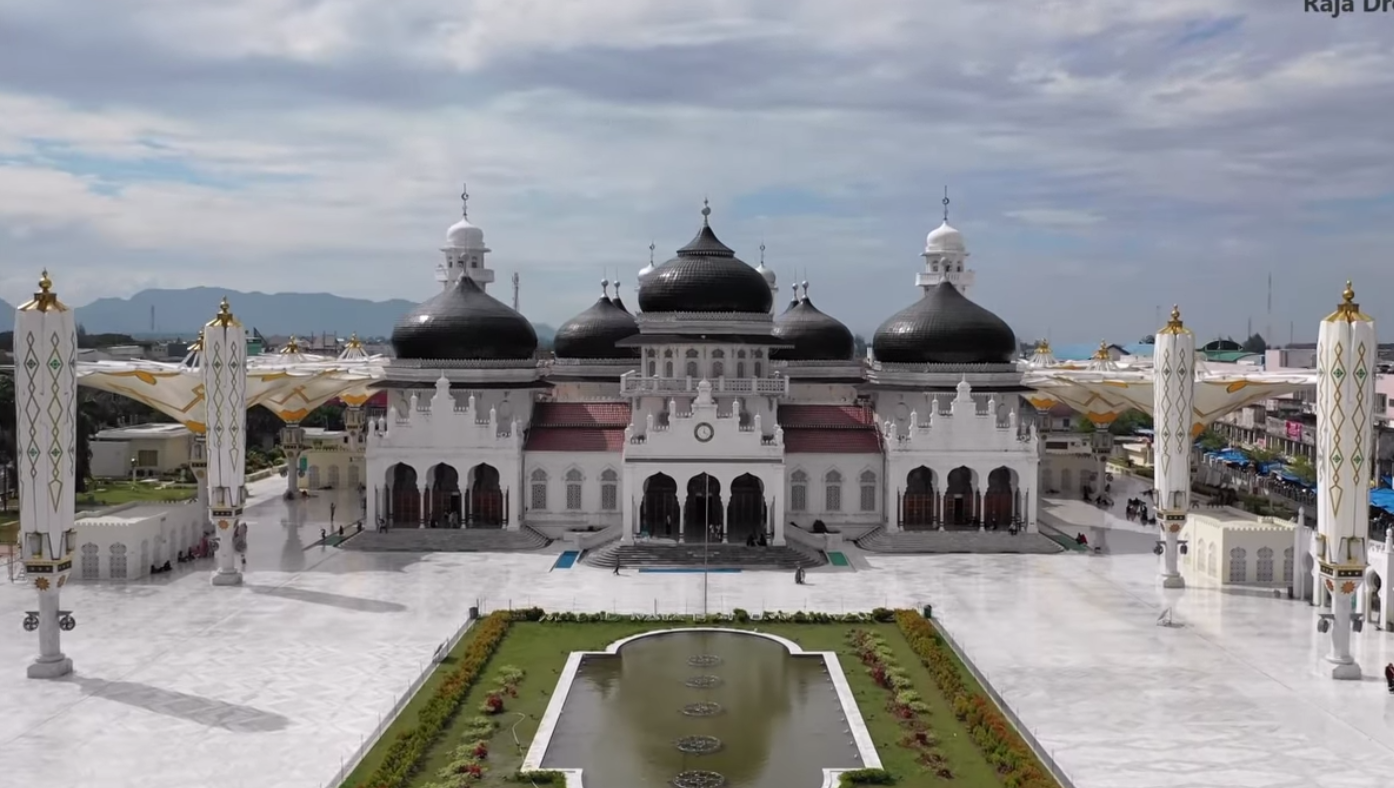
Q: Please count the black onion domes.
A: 7